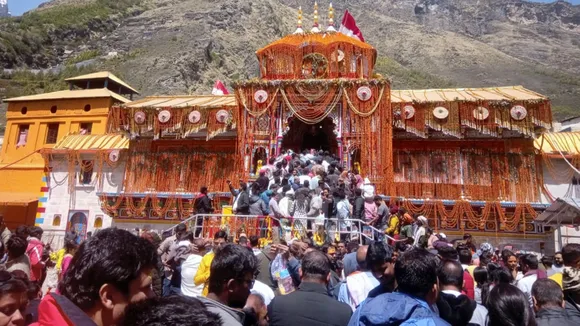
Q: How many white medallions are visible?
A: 11